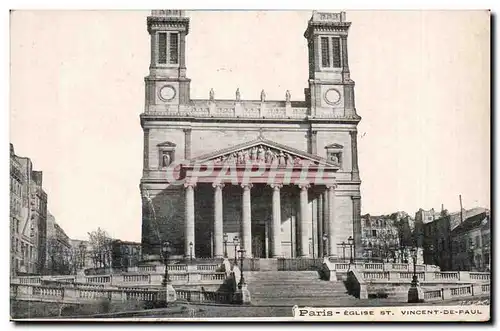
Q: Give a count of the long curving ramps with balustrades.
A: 2